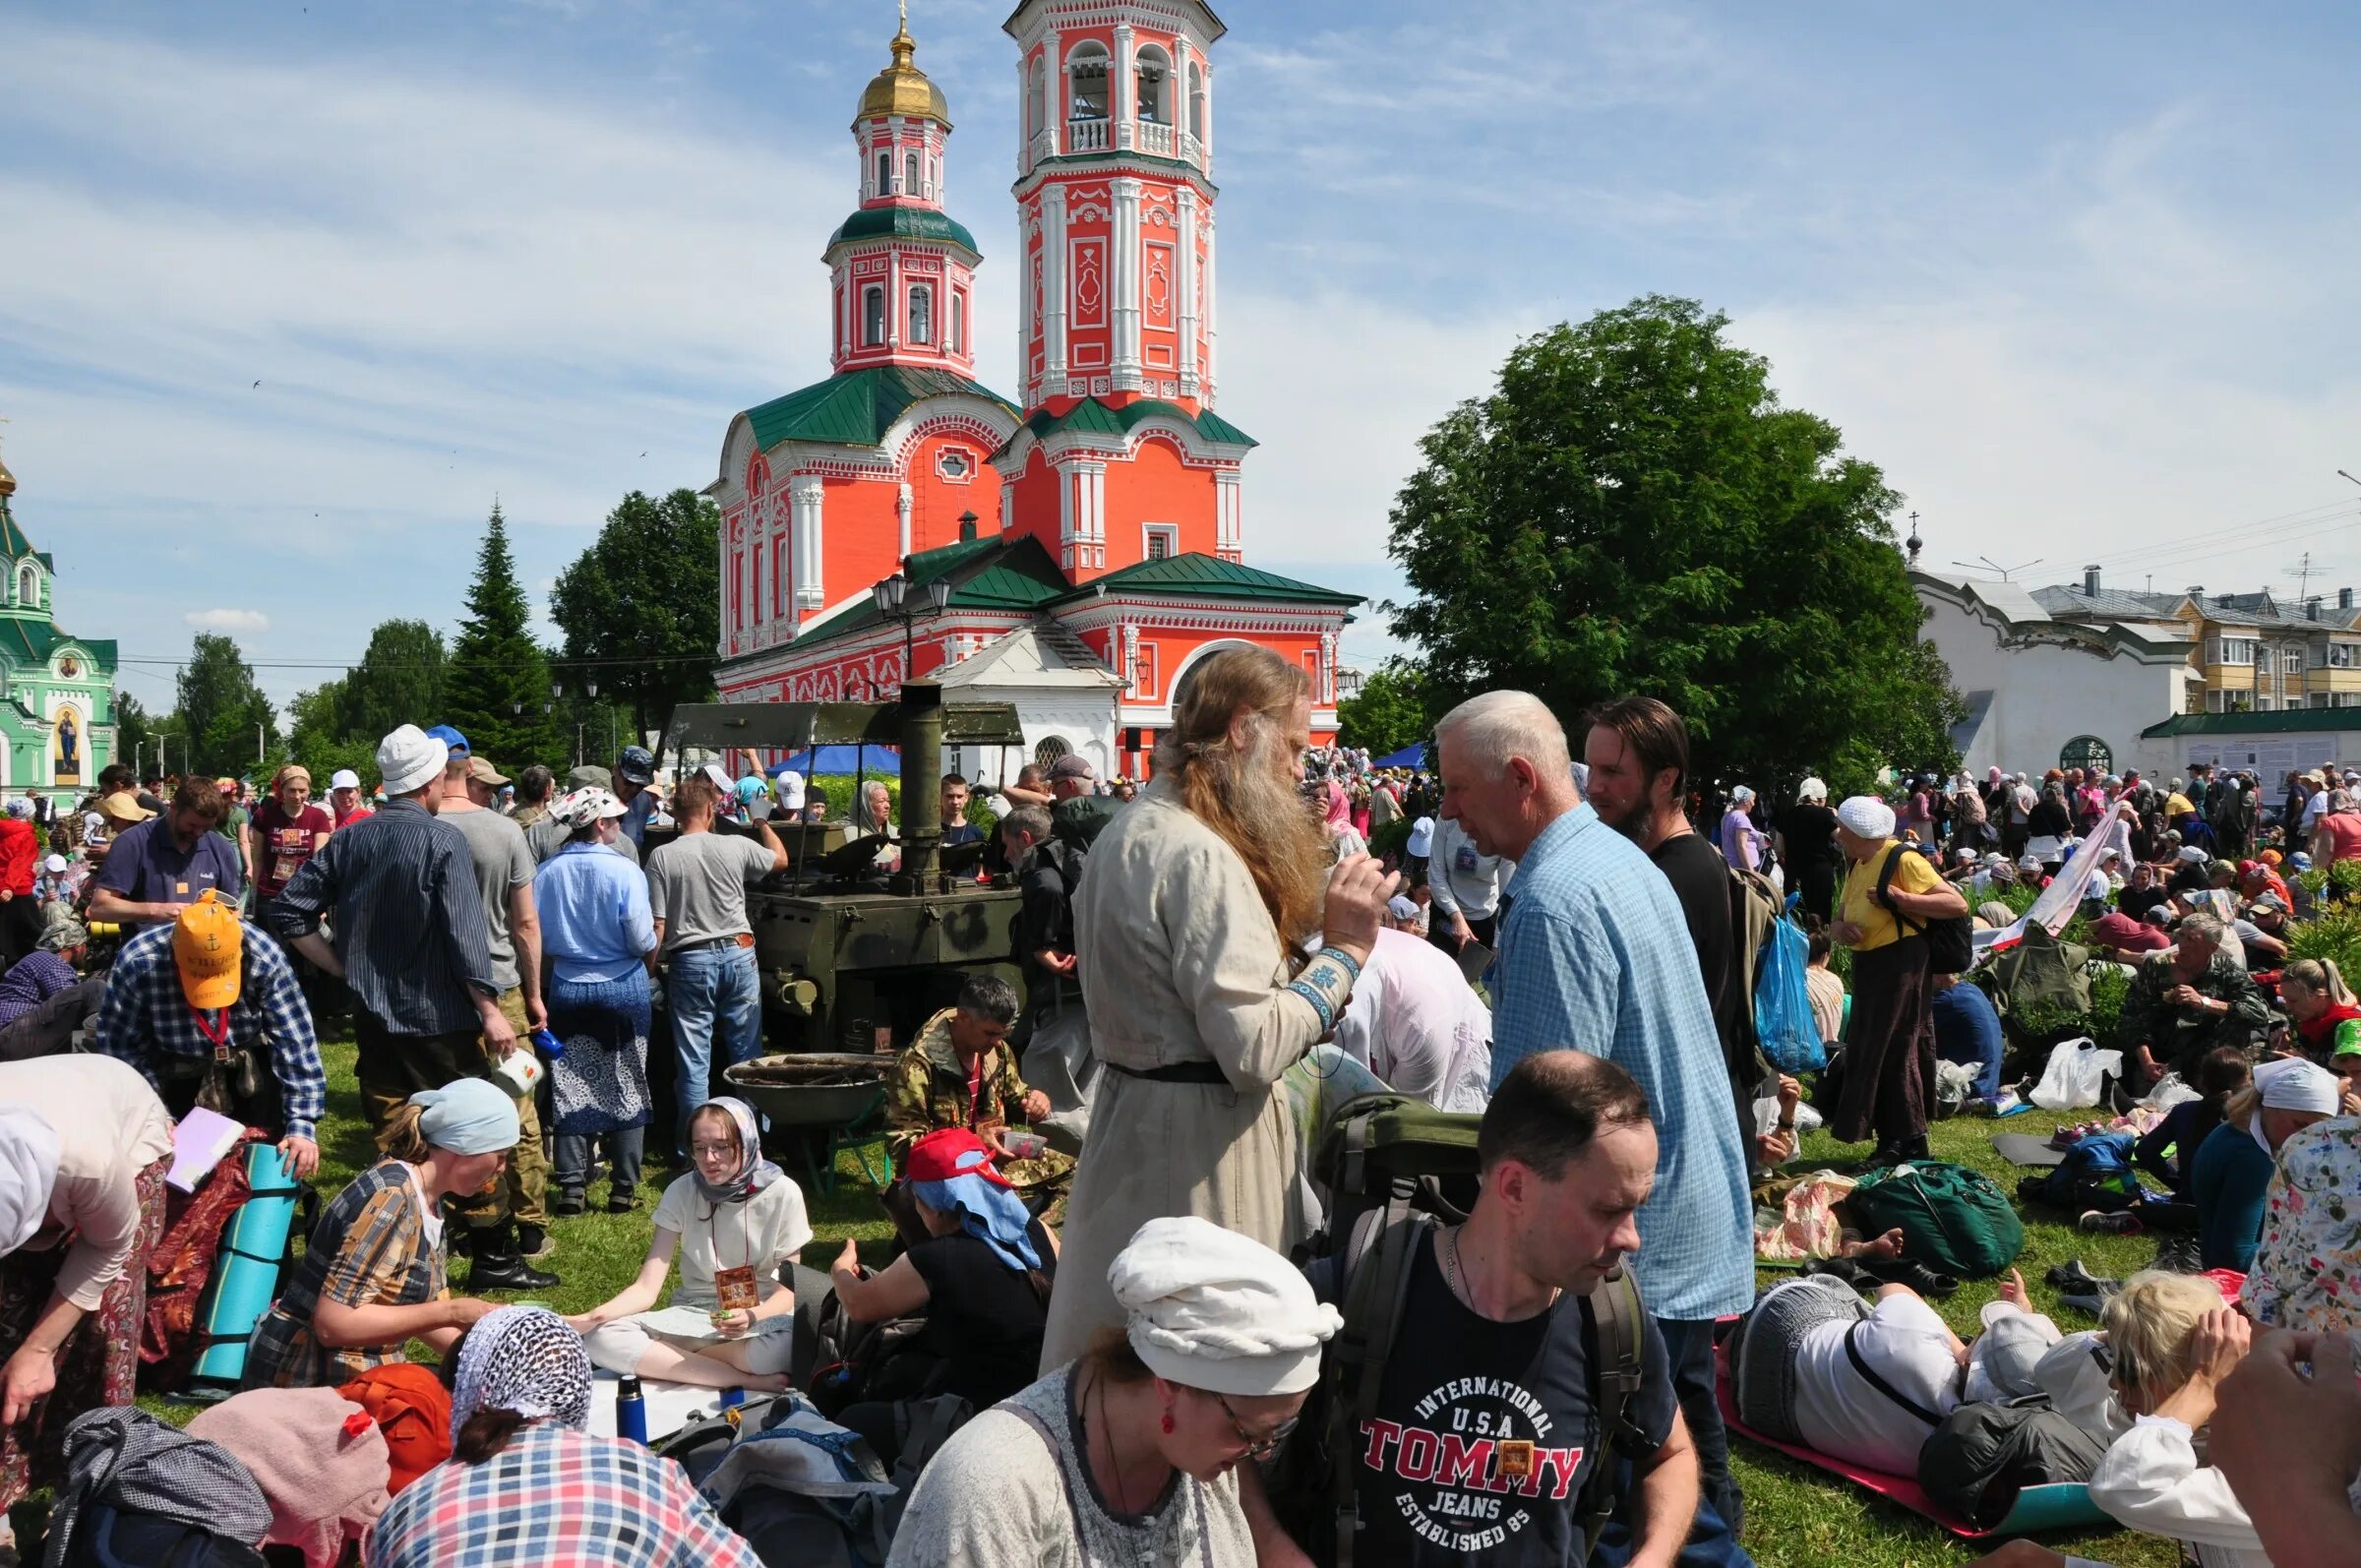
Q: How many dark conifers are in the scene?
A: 1